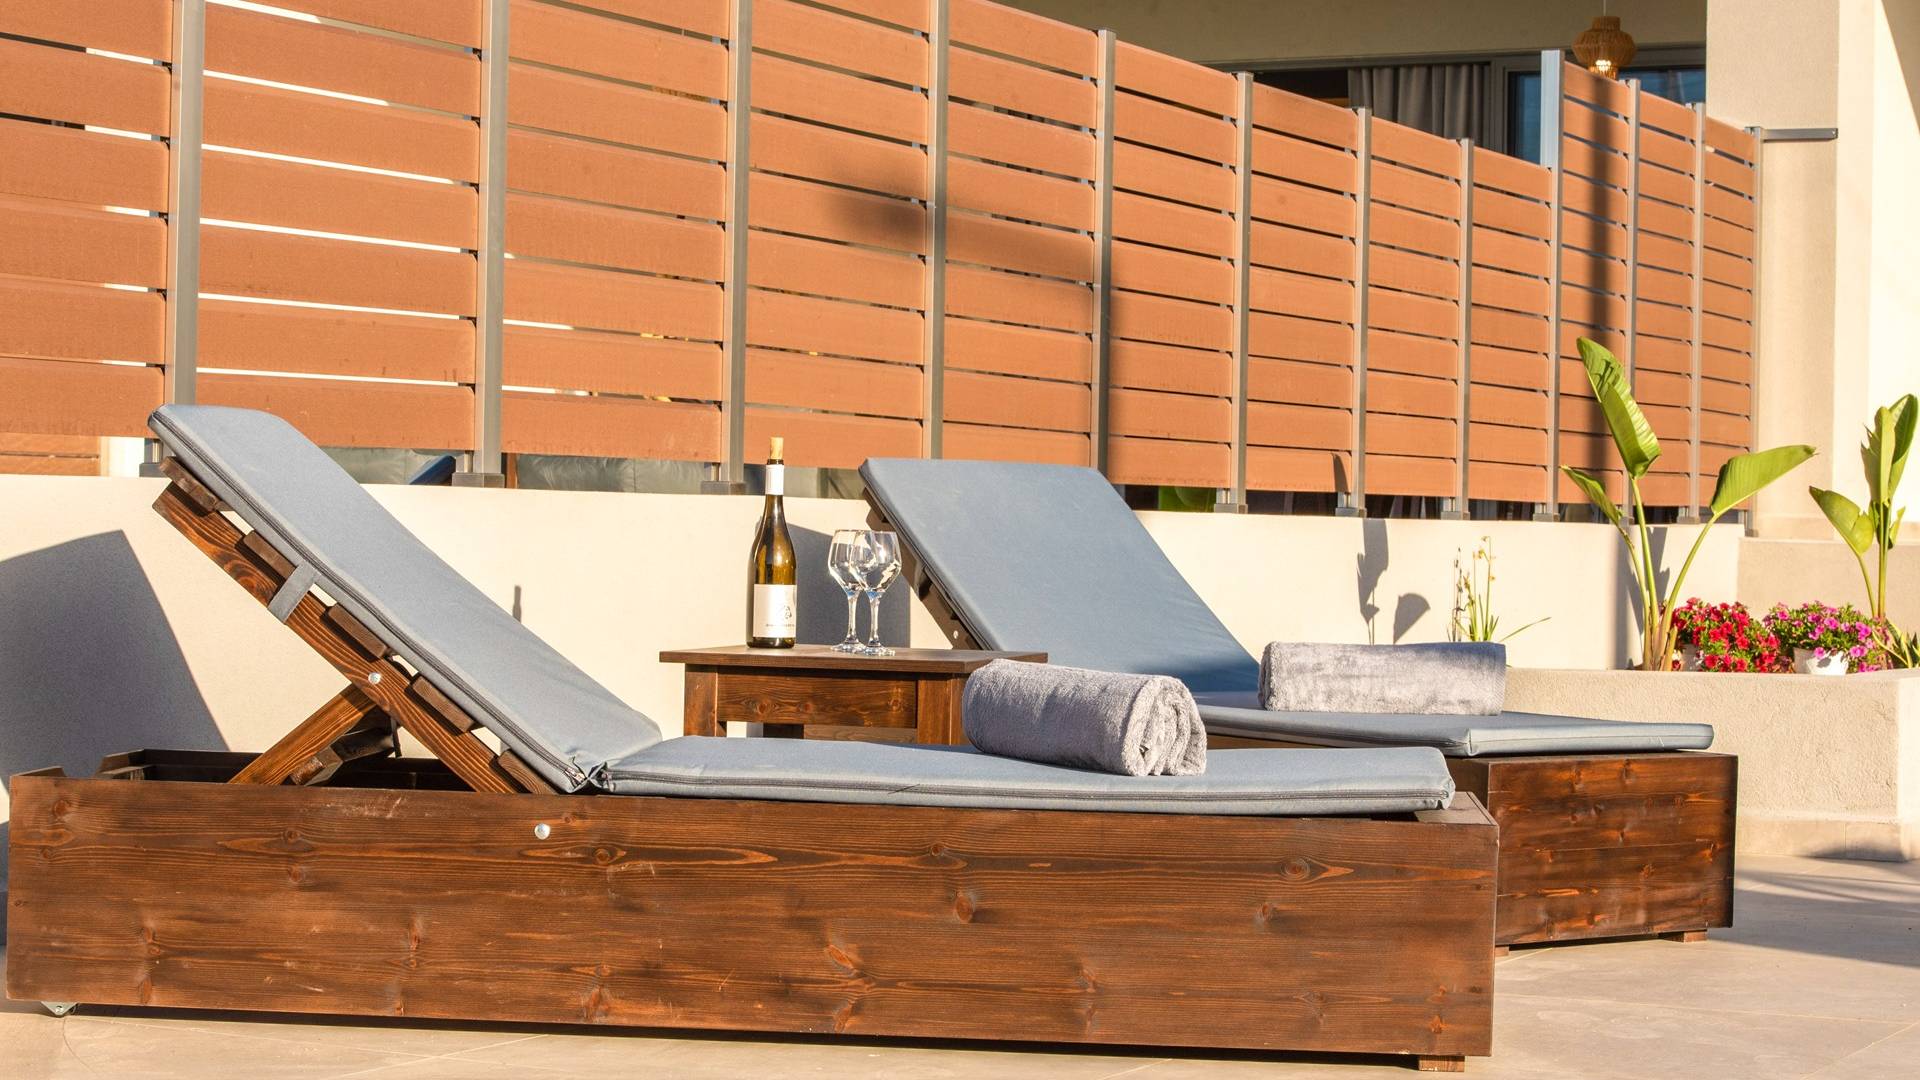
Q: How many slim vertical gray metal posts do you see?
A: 12